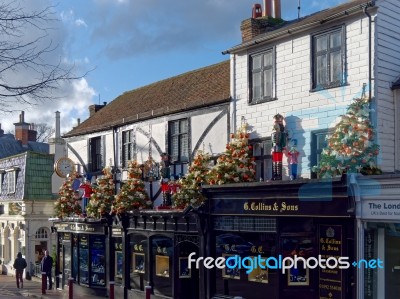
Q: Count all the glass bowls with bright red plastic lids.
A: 0